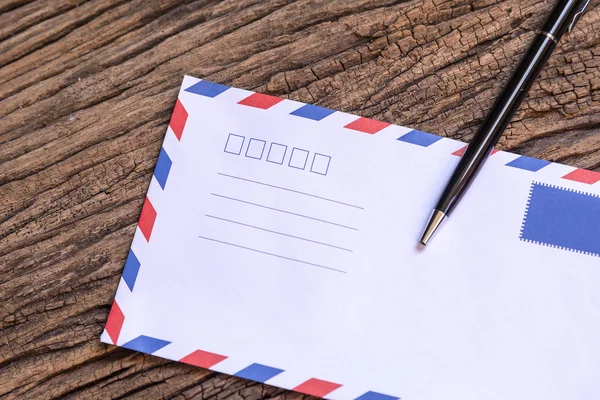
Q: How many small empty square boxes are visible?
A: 5